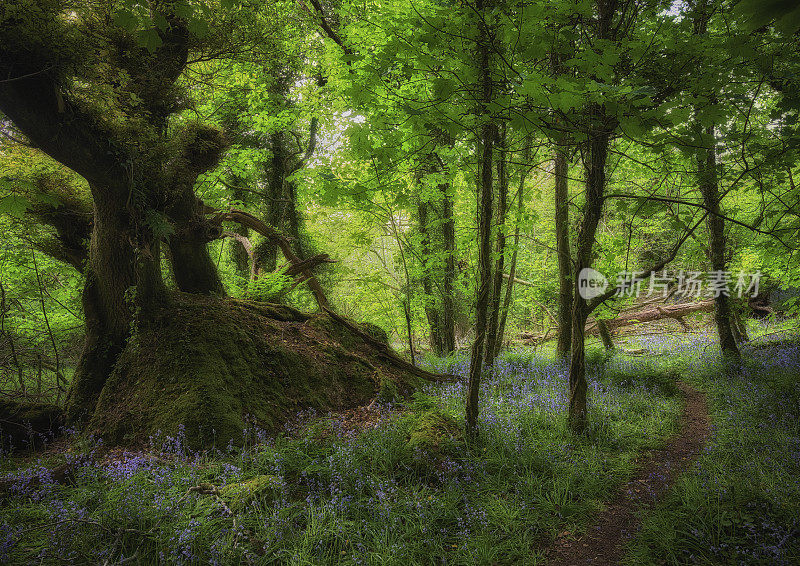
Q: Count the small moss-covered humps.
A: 2